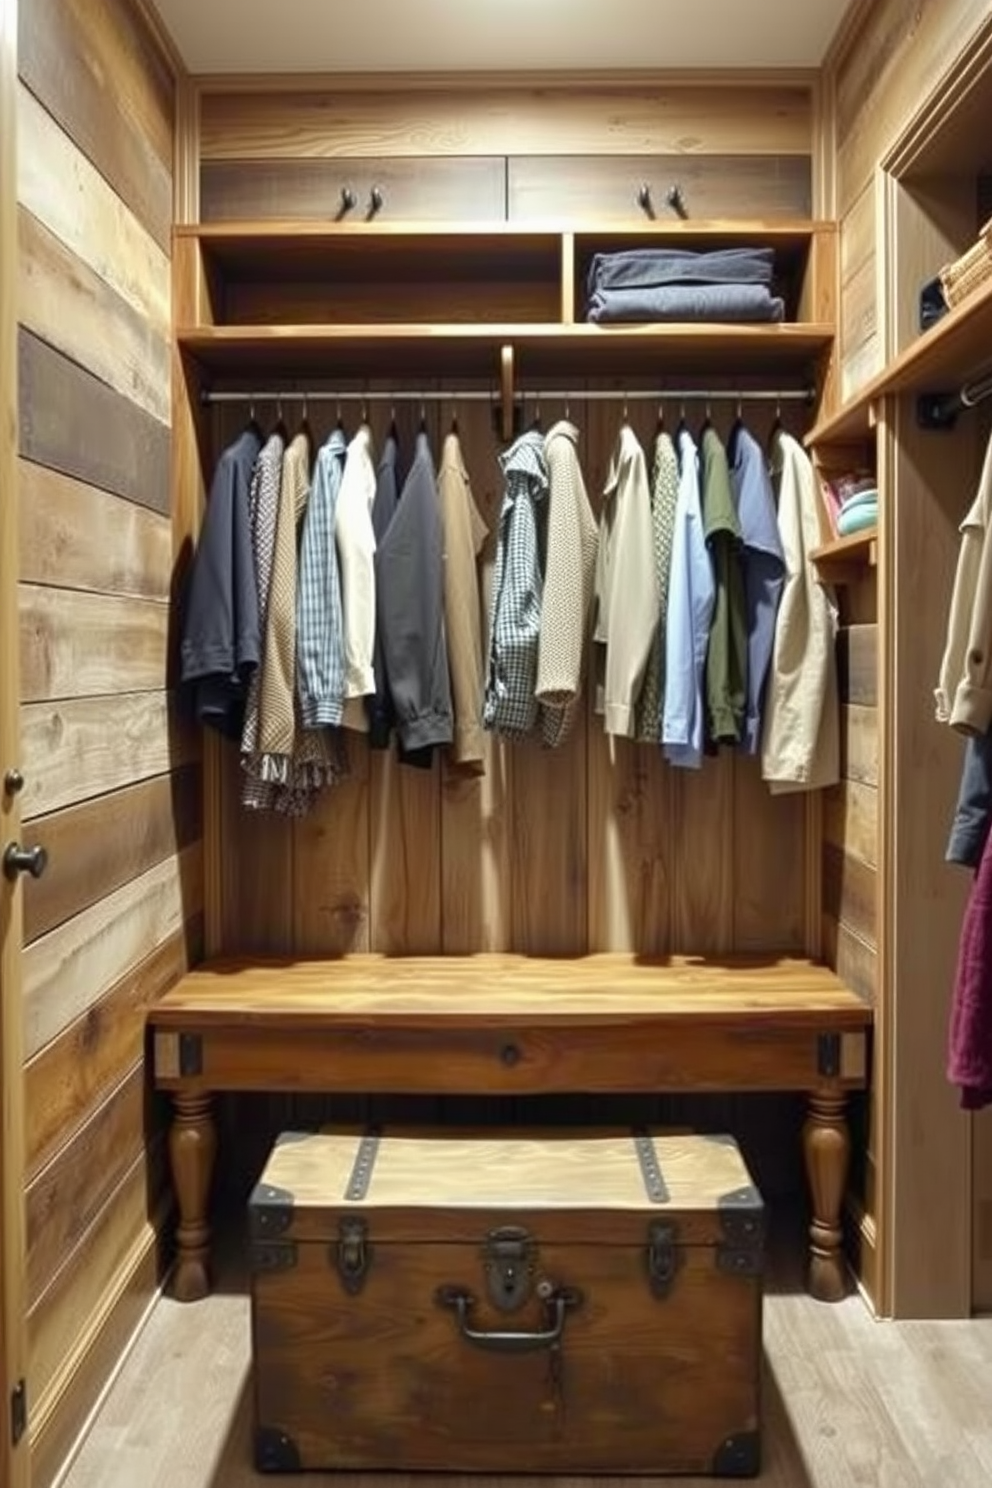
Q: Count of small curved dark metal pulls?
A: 4